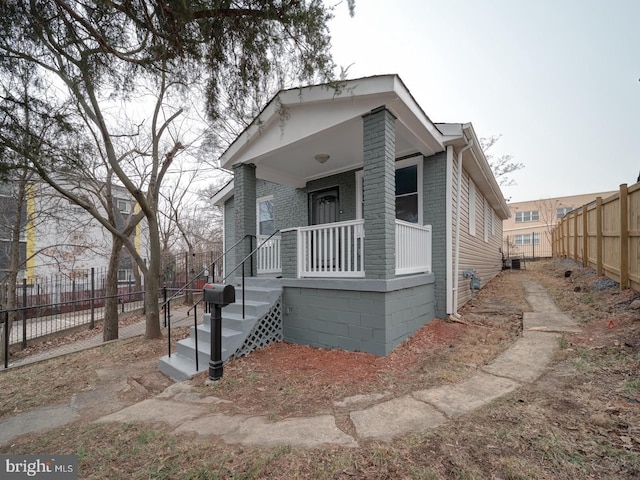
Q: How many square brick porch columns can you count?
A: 2